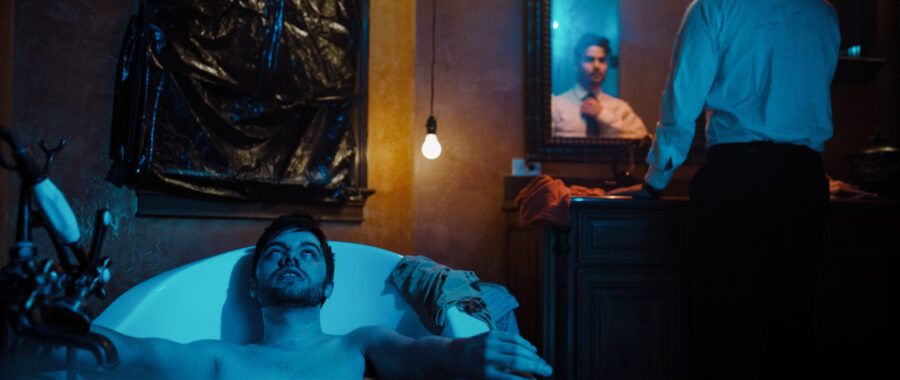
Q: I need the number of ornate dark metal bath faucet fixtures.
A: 1